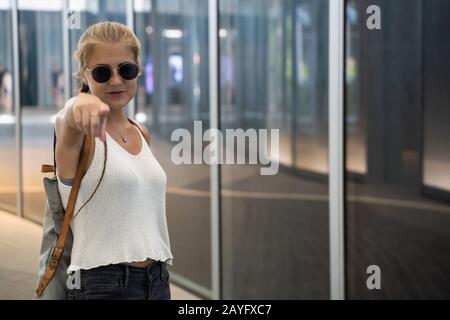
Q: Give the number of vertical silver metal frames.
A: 5